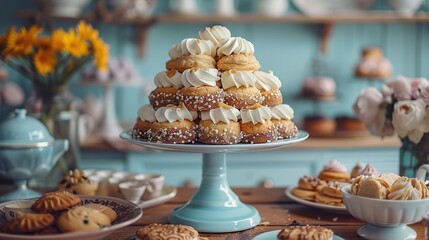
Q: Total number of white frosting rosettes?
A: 12